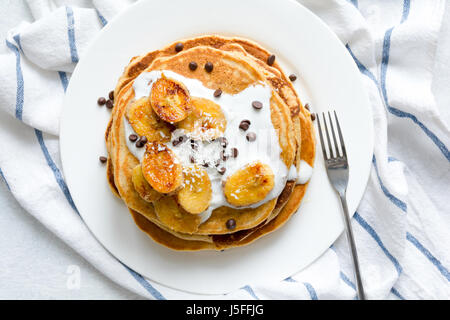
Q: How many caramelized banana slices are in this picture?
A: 8